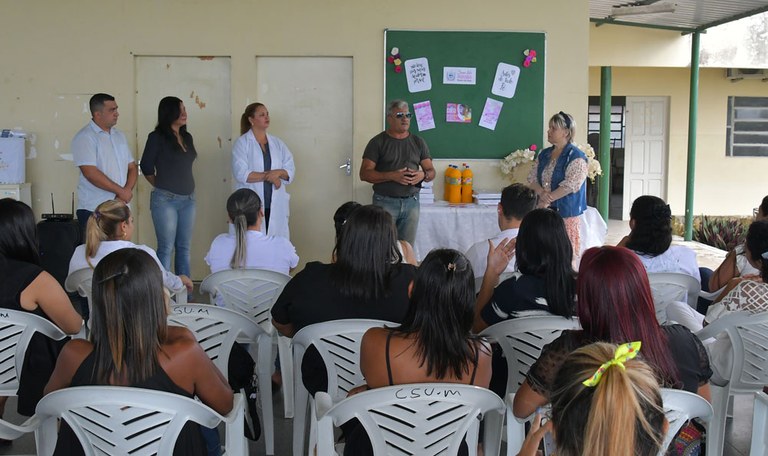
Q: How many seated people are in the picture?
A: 14